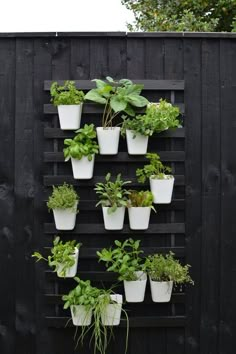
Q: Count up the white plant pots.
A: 13